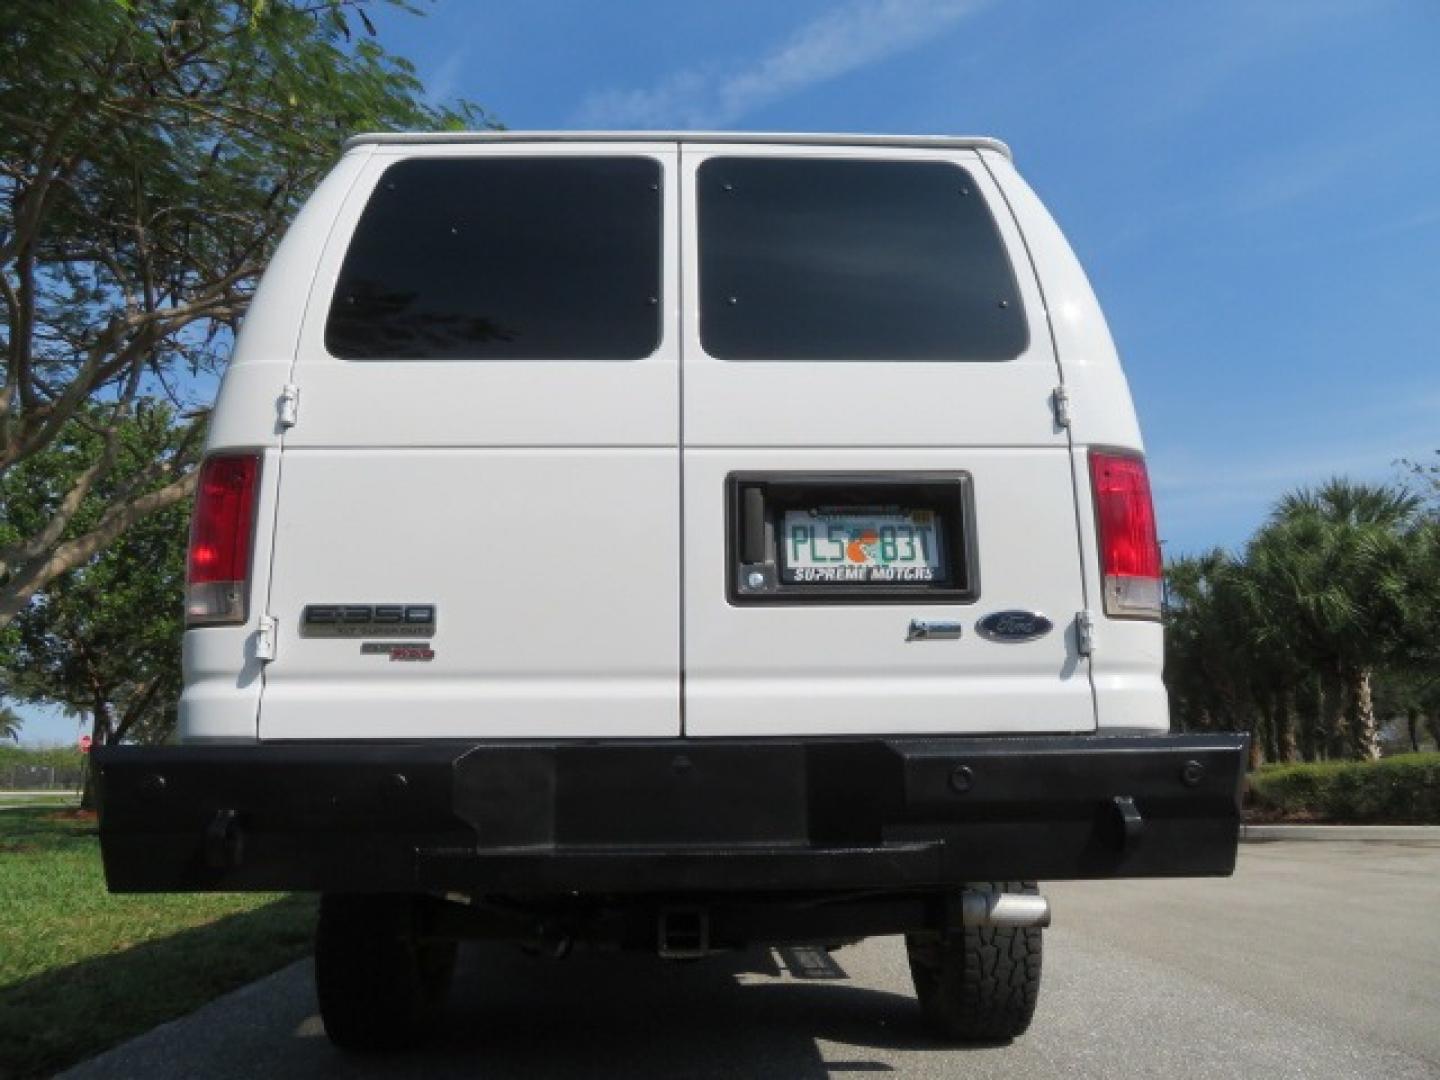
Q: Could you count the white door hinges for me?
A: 4